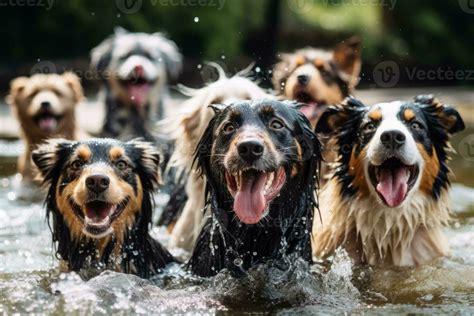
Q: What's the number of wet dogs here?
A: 7